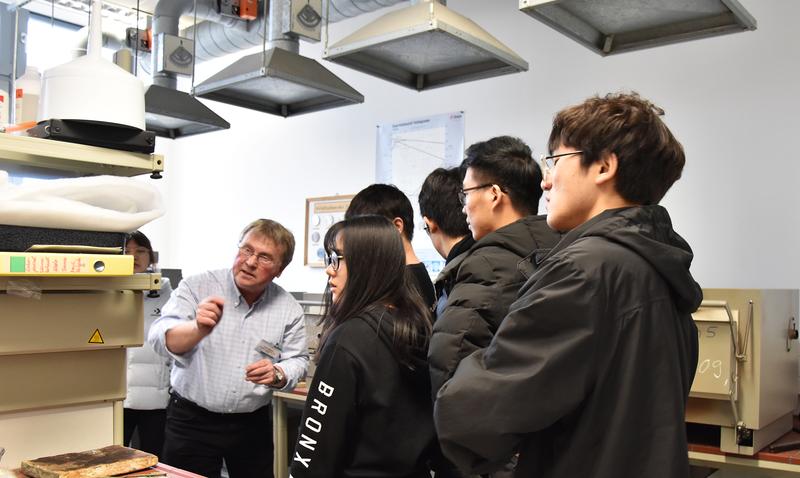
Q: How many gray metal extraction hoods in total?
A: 4